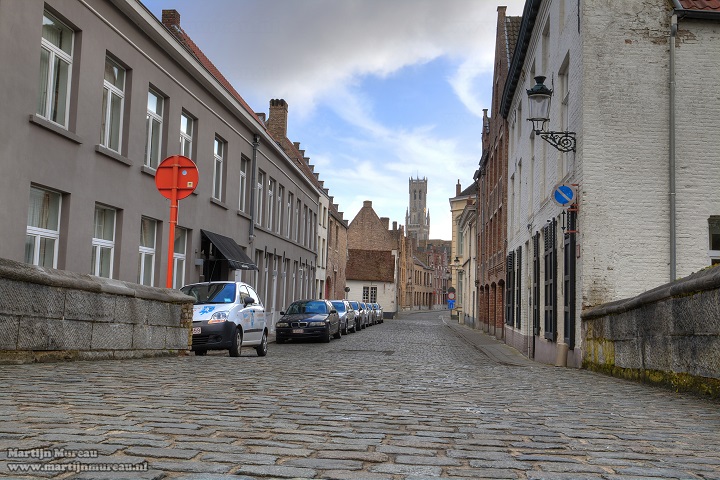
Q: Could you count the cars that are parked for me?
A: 7